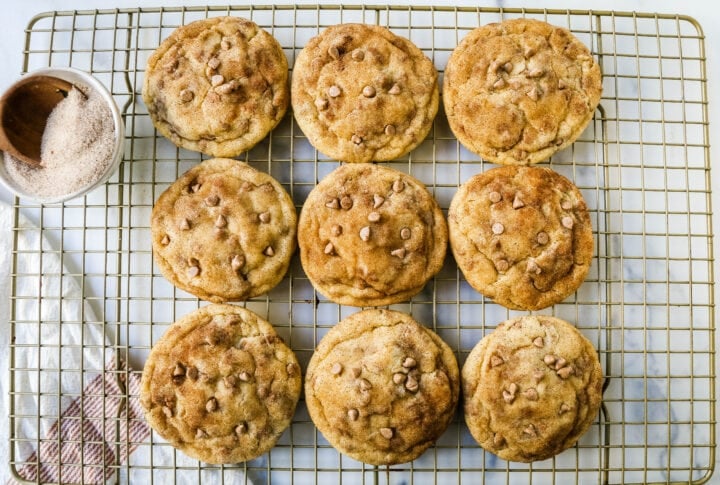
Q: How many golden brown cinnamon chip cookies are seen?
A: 9